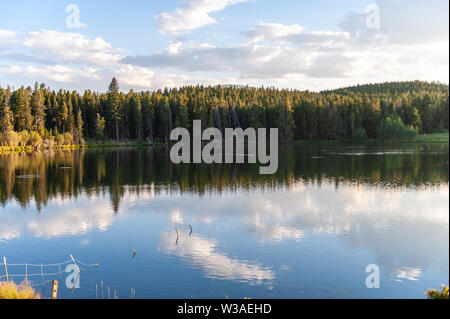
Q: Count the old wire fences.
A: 1